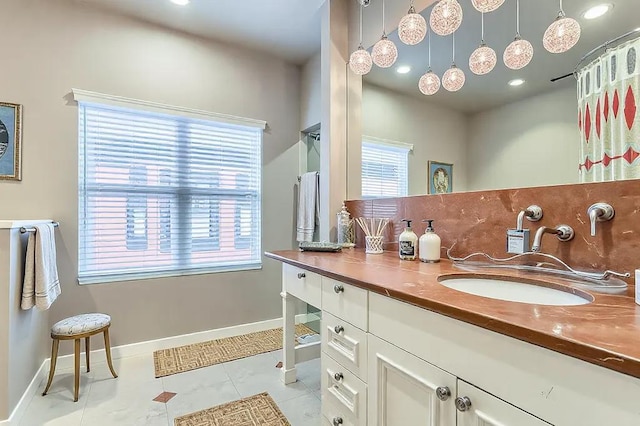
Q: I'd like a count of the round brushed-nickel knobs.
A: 7